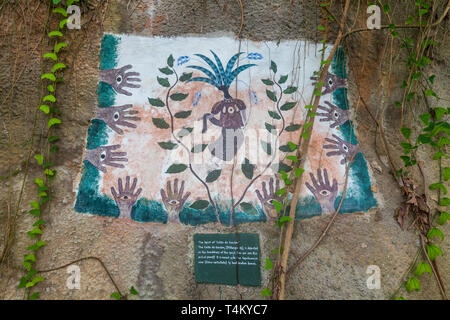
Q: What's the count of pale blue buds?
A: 4